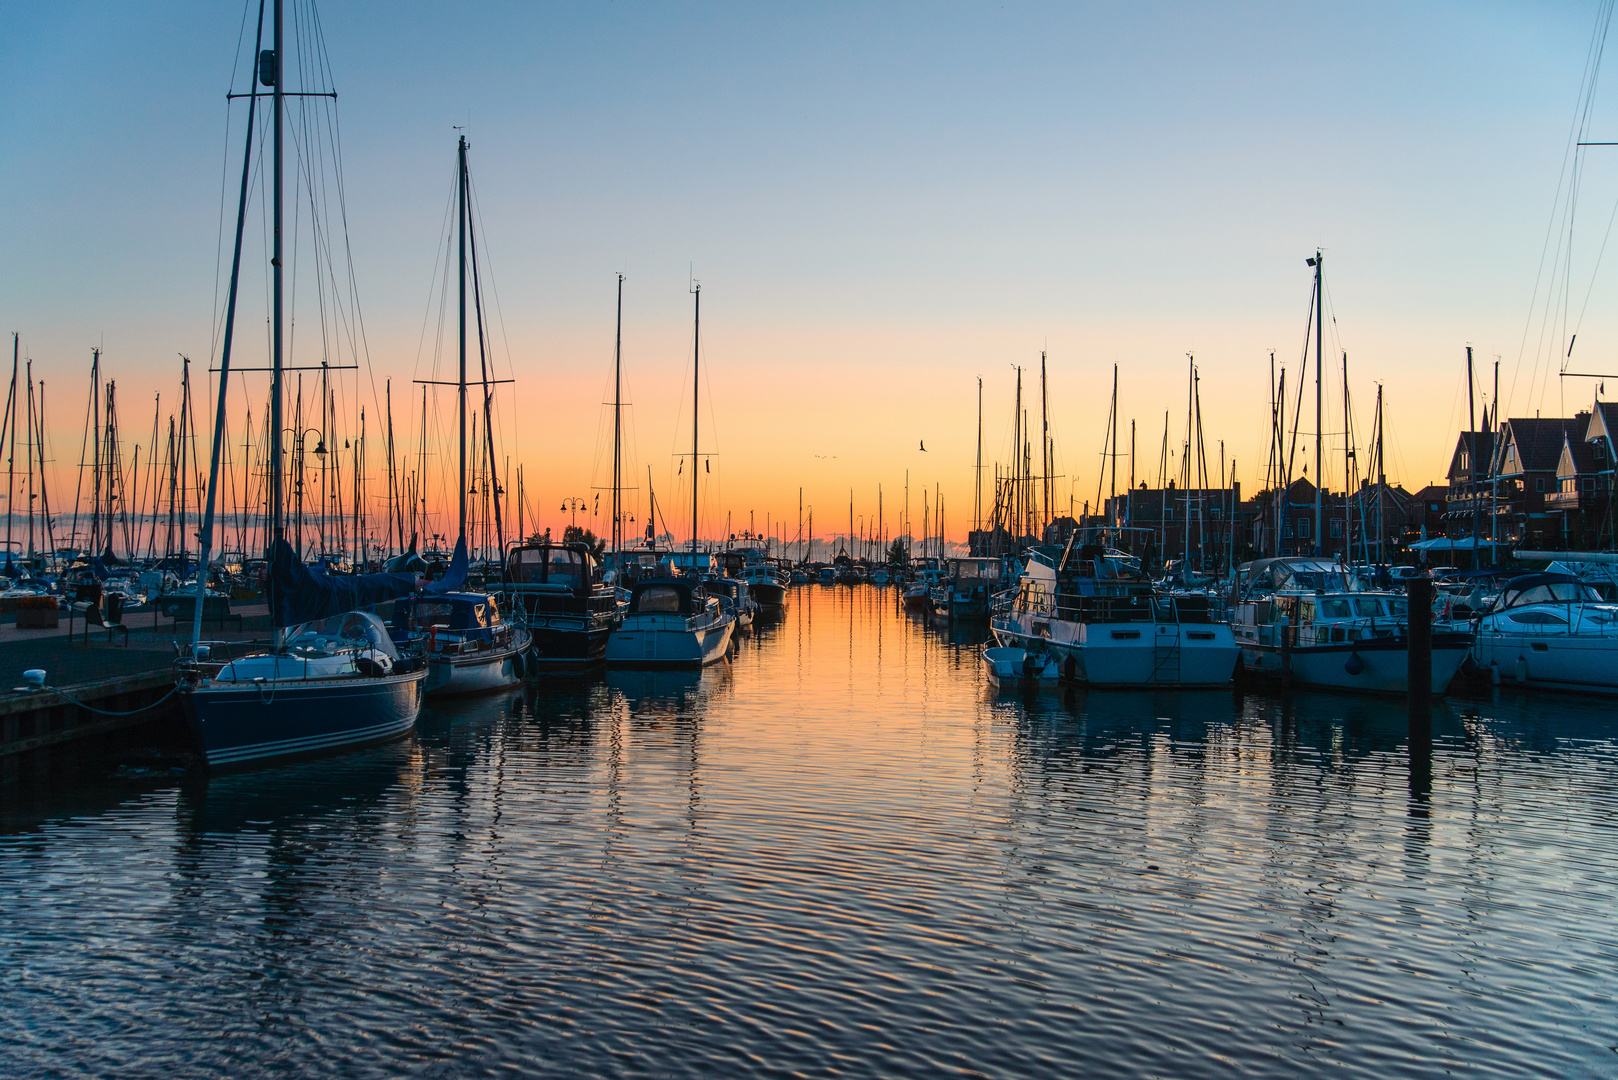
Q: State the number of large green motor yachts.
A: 0